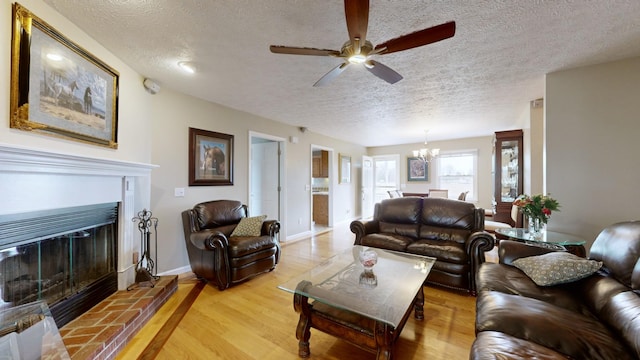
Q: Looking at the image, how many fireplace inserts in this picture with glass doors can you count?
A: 1